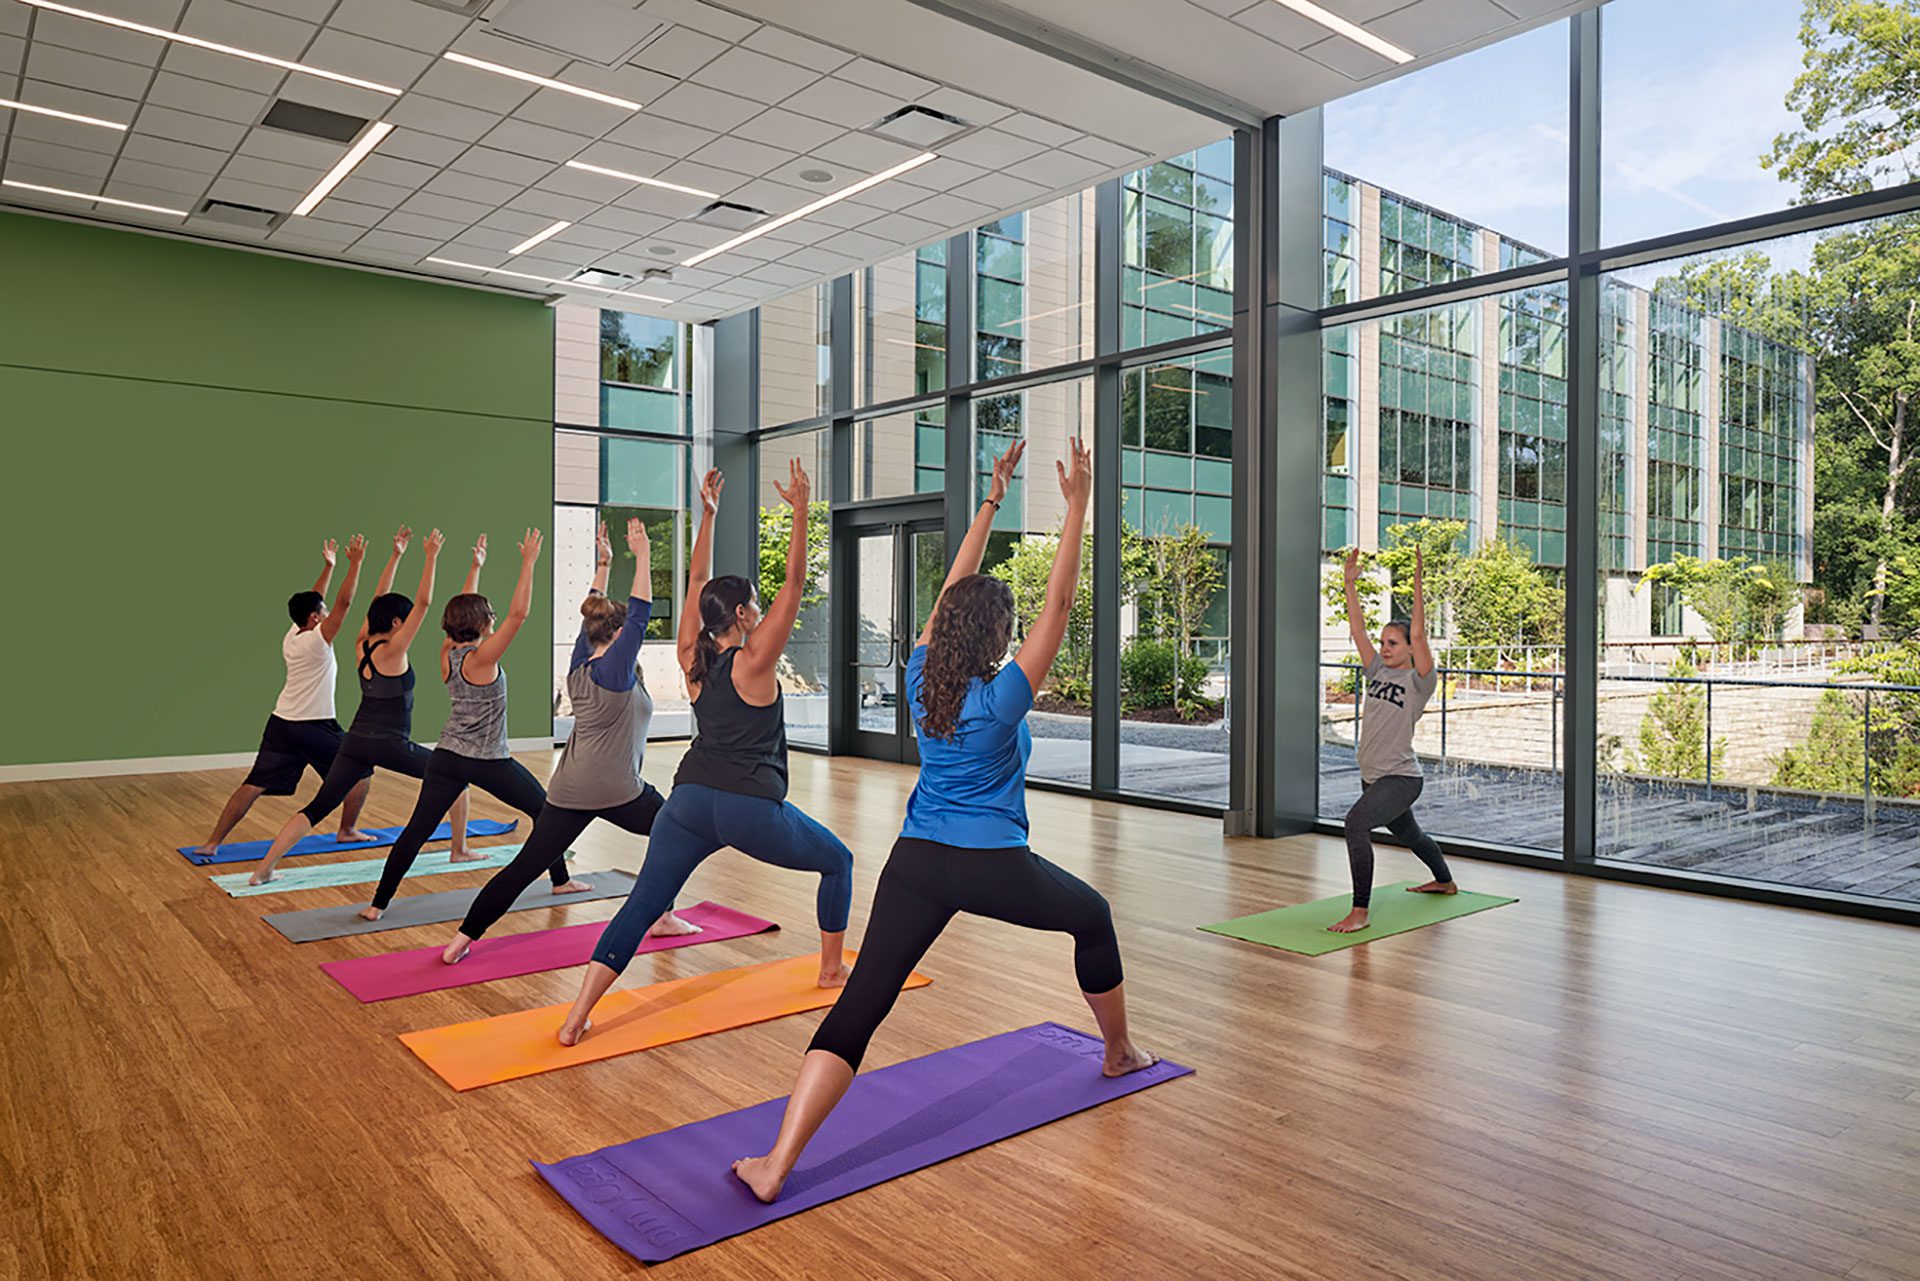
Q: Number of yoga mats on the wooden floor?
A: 7